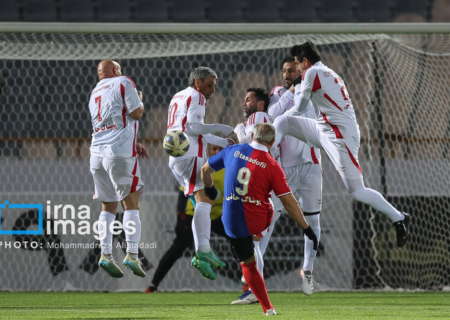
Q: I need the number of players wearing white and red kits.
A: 5